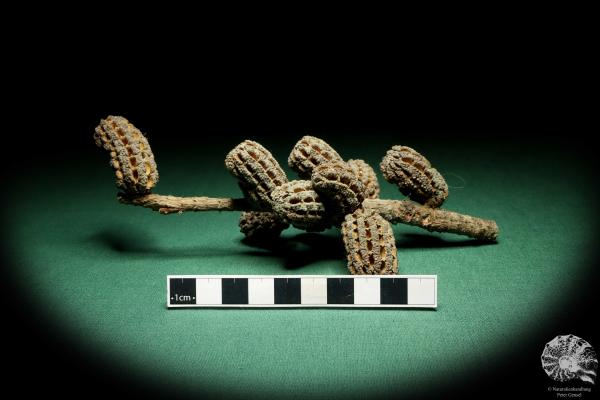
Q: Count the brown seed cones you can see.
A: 9